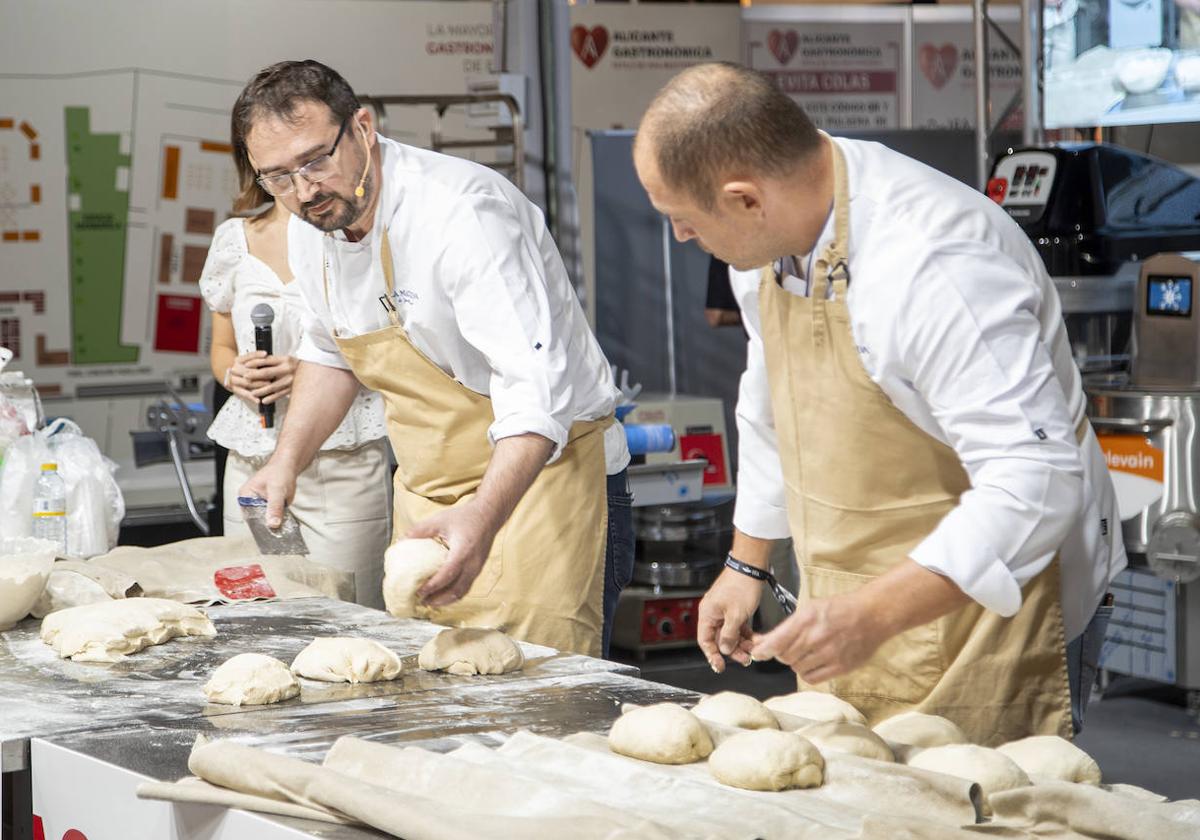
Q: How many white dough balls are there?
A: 12